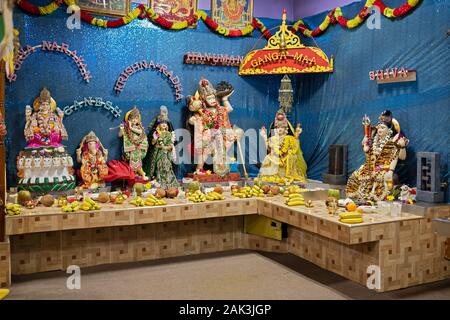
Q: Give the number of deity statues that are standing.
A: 3